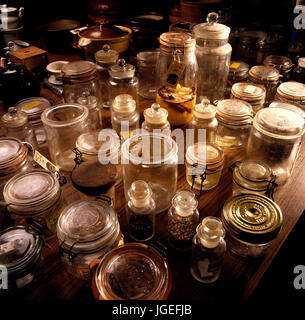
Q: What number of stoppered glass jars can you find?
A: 11